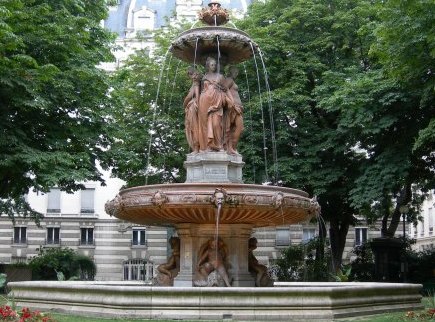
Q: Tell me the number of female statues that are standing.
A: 3